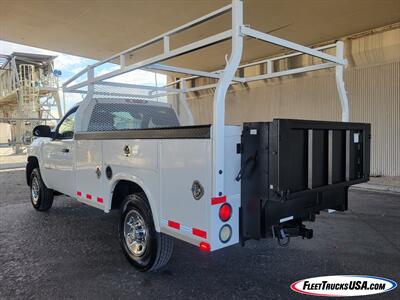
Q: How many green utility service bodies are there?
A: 0